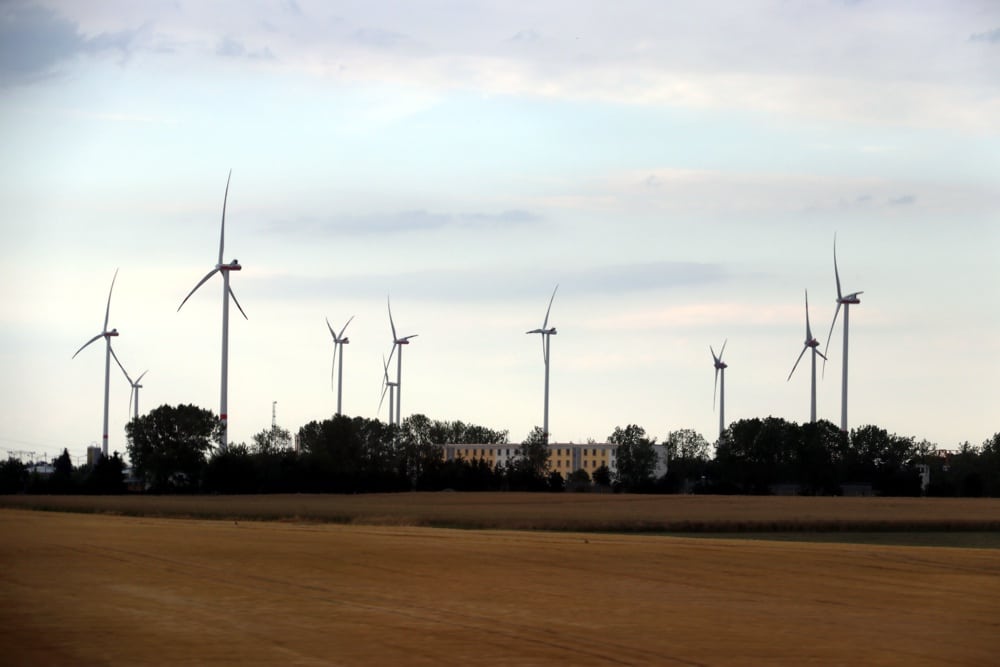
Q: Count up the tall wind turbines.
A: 10